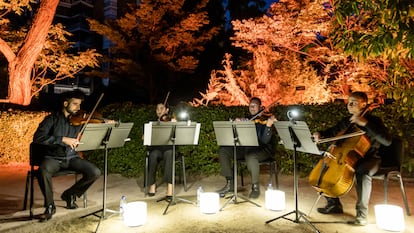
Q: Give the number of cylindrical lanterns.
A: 4